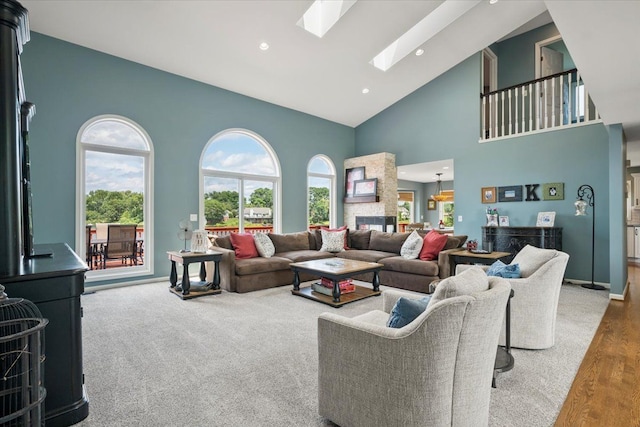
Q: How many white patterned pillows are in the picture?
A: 3